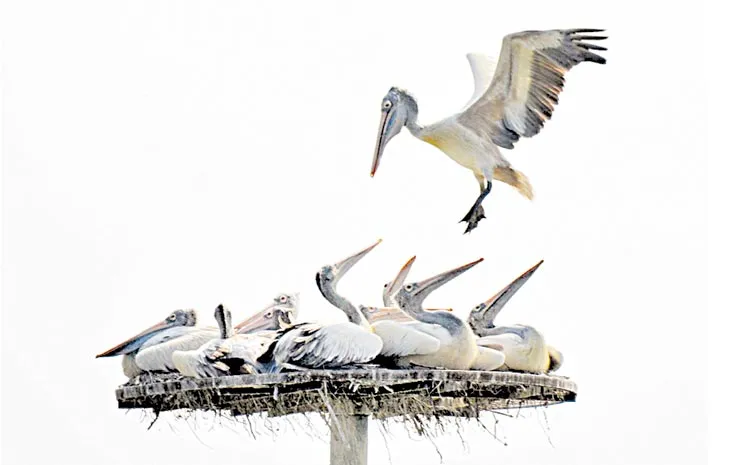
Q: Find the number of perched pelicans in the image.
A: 9